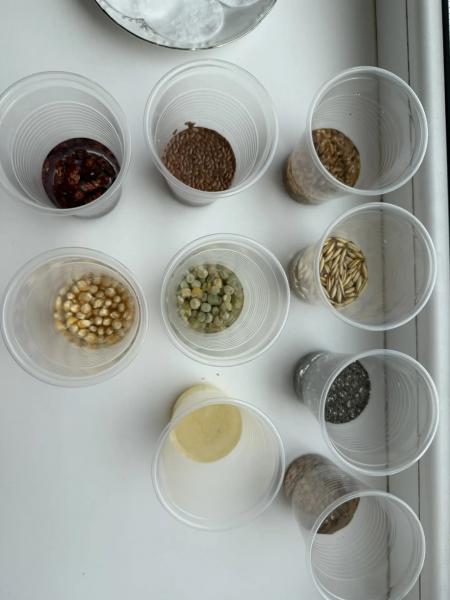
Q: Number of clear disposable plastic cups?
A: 9